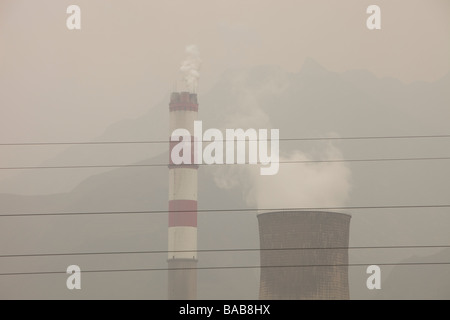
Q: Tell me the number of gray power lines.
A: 5